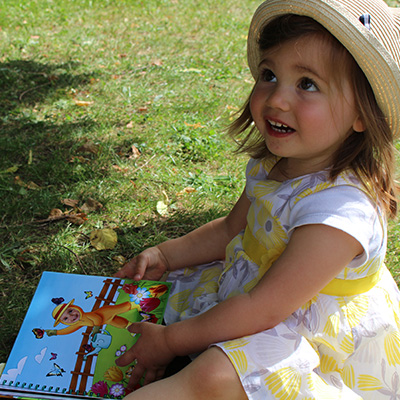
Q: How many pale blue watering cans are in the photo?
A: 1